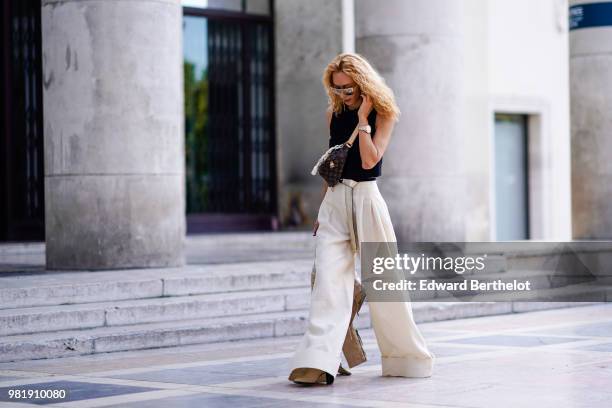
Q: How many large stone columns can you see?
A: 3